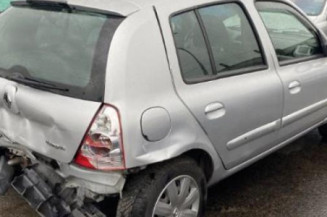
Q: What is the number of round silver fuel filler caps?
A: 1